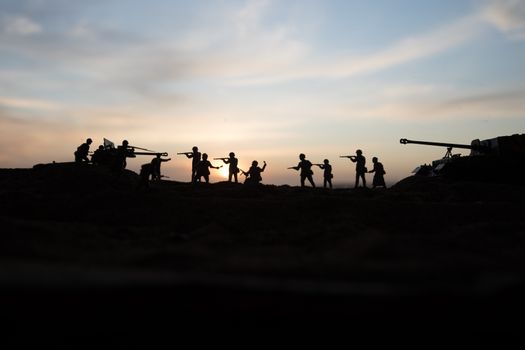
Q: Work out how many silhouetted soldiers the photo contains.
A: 12